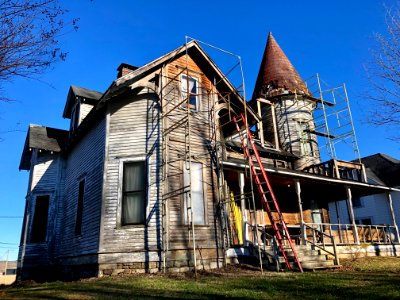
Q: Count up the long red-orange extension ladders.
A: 1